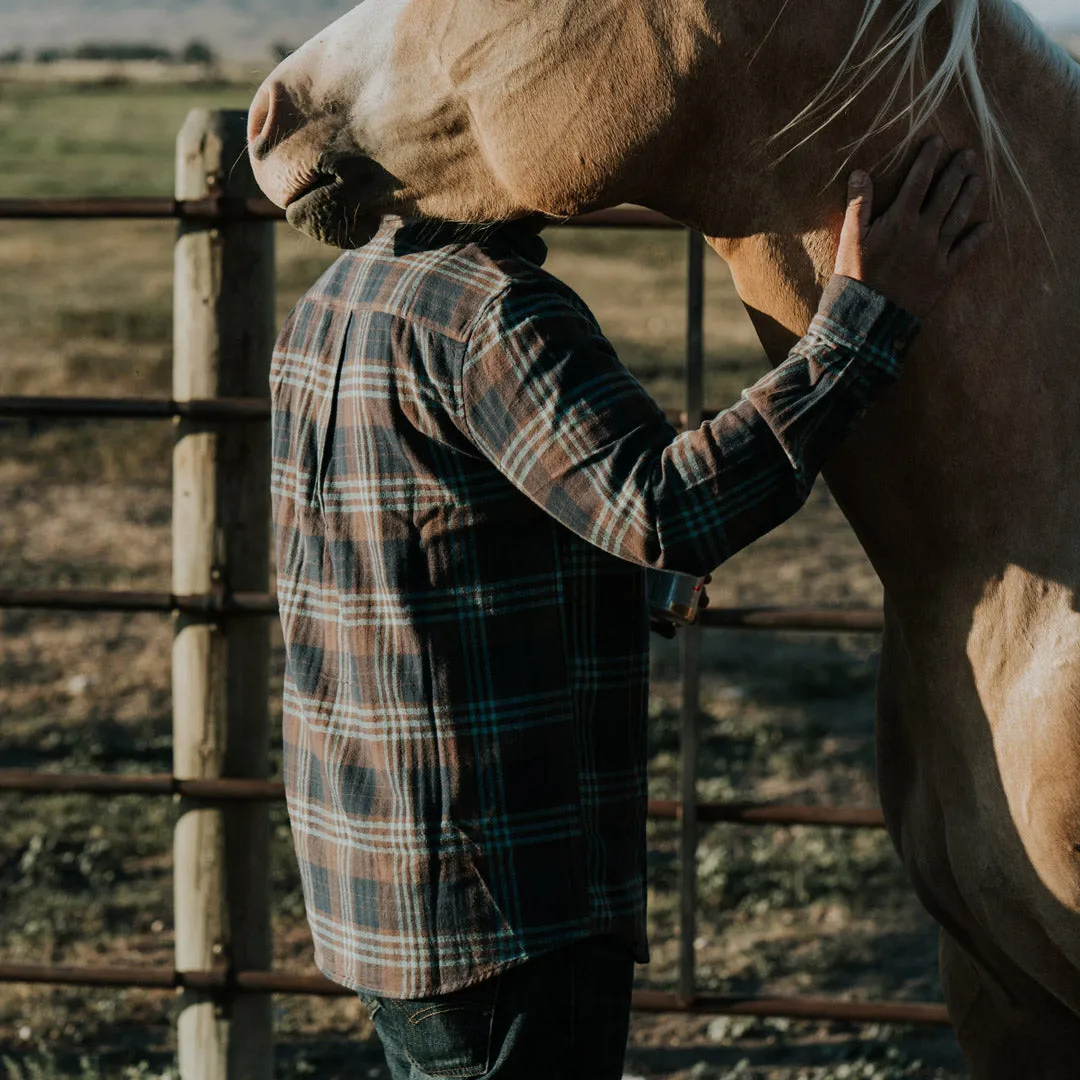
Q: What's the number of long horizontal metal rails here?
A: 5